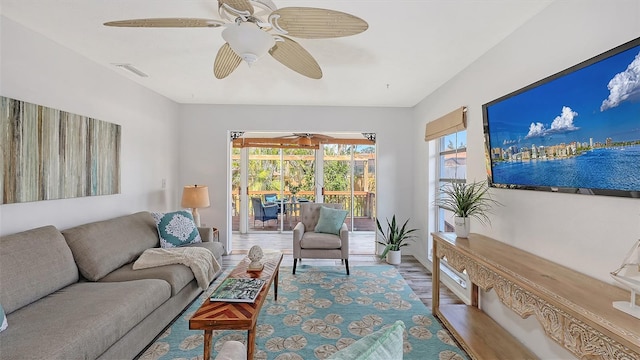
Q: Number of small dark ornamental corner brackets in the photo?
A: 2